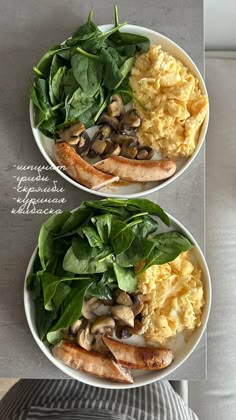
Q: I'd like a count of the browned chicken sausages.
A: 4